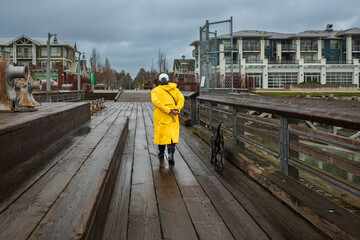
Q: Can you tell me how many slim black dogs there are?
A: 1